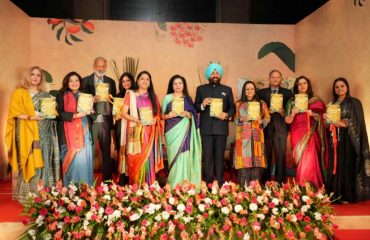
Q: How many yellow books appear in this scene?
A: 11